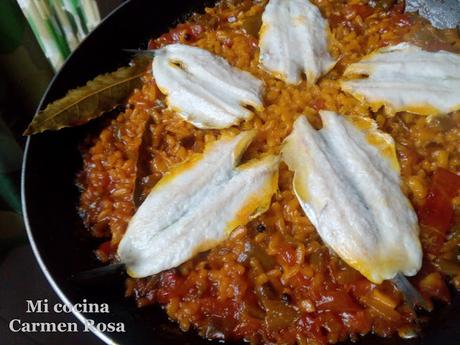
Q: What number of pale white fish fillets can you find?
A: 5